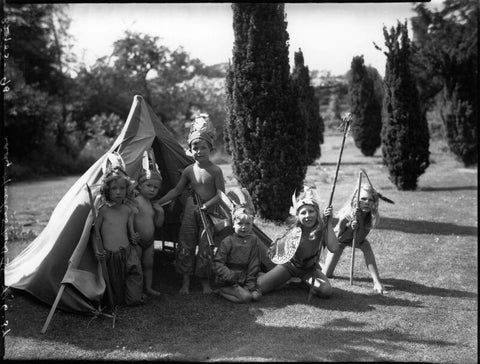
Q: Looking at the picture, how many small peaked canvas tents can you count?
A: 1